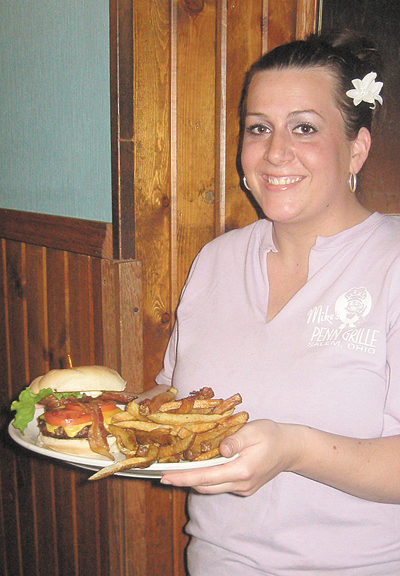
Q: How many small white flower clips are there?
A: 1